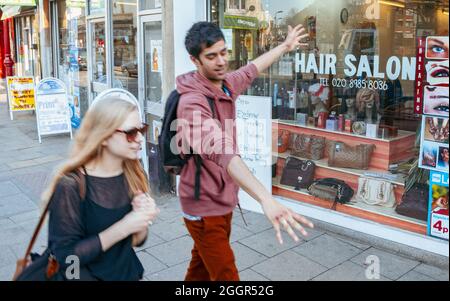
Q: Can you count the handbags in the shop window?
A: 7